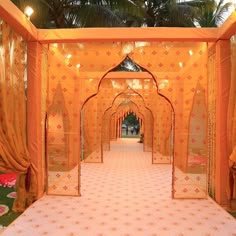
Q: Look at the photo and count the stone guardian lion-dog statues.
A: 0